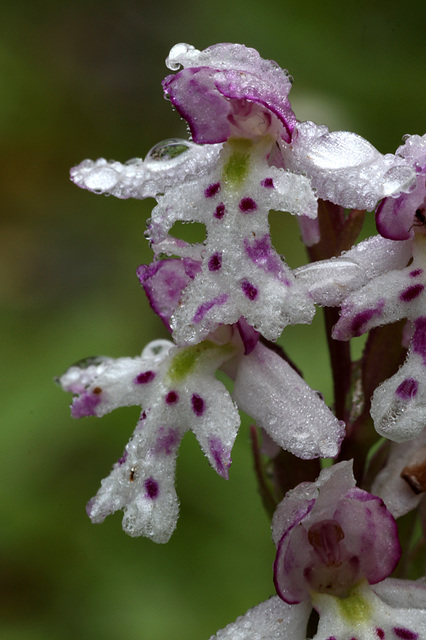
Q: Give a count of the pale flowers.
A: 4